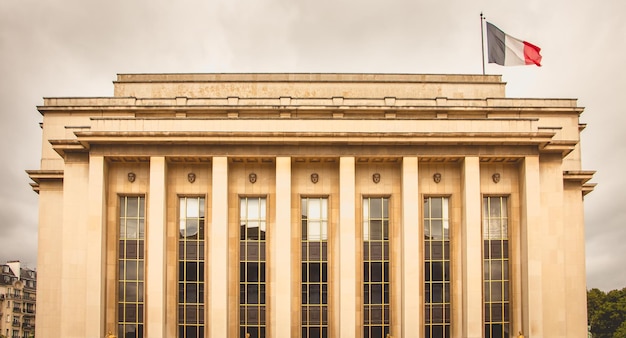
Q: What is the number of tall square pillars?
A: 8